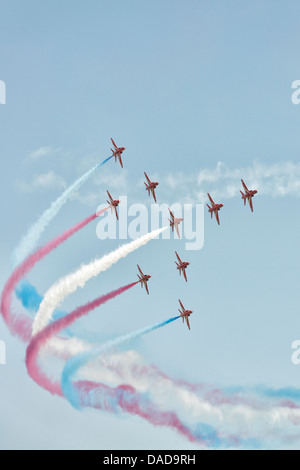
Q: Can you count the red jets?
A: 9